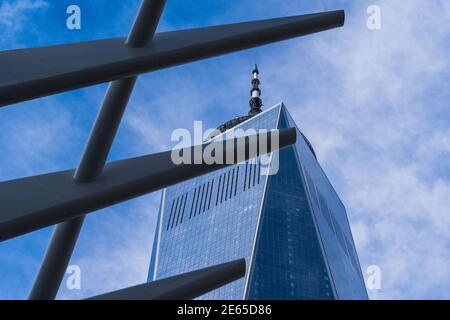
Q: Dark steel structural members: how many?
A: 4